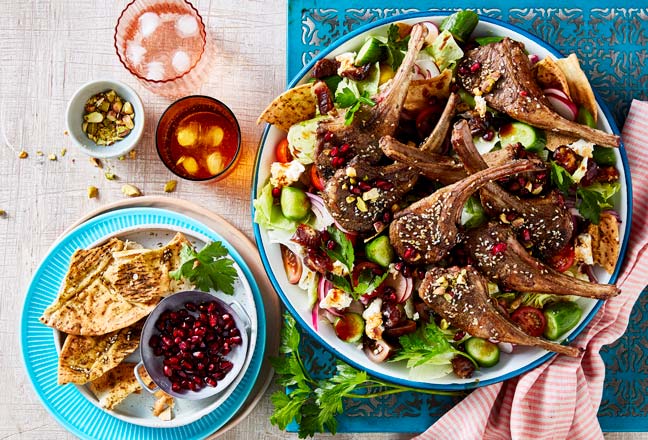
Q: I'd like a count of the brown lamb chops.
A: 8